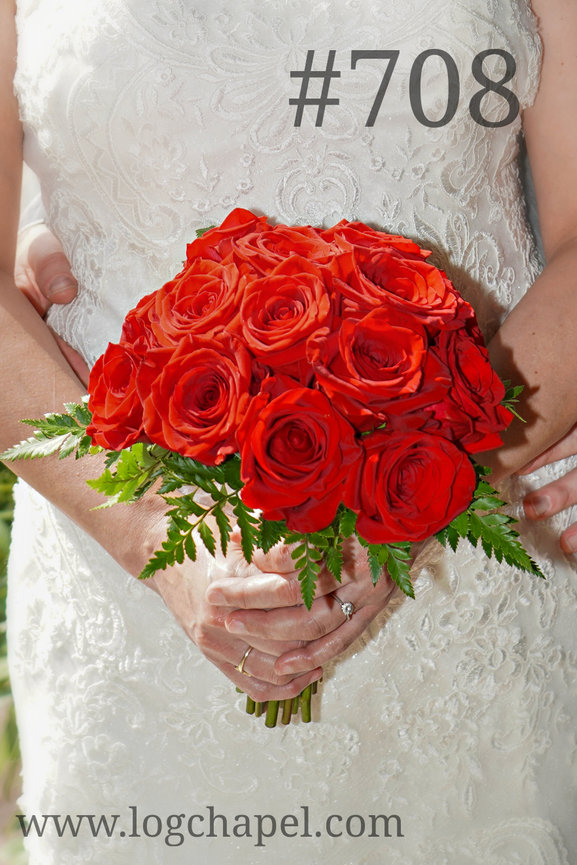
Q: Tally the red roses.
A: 13